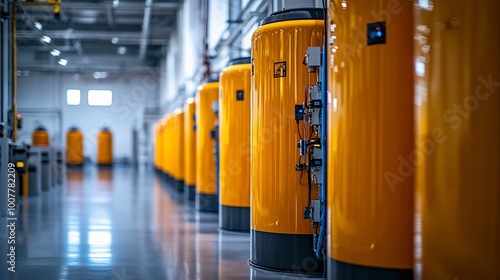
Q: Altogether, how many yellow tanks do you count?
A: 13